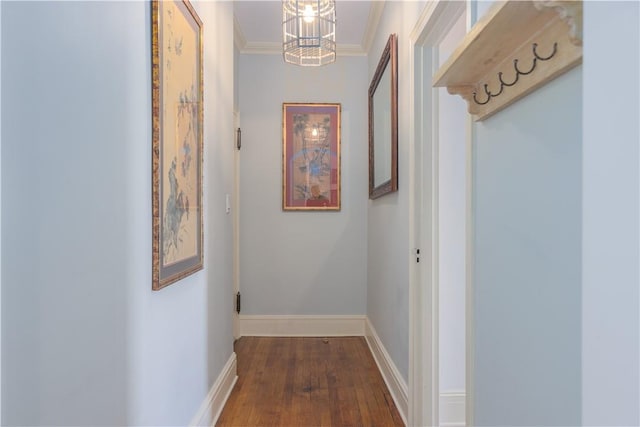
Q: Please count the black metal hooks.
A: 5